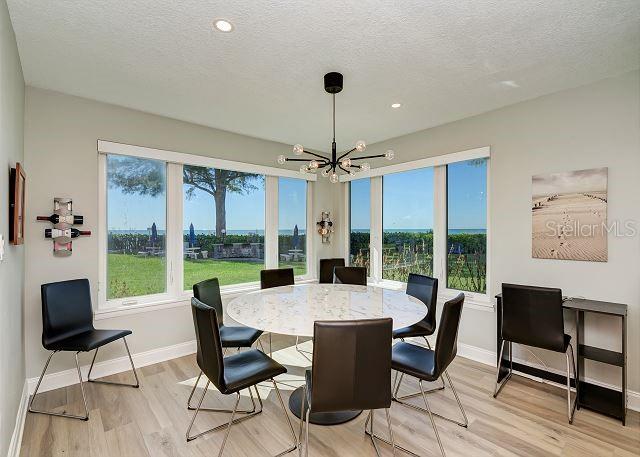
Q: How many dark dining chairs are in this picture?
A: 10